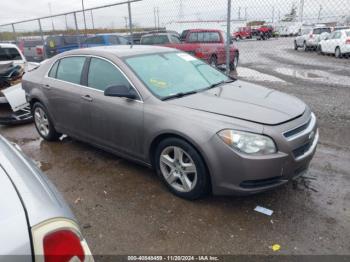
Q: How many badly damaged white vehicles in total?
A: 1